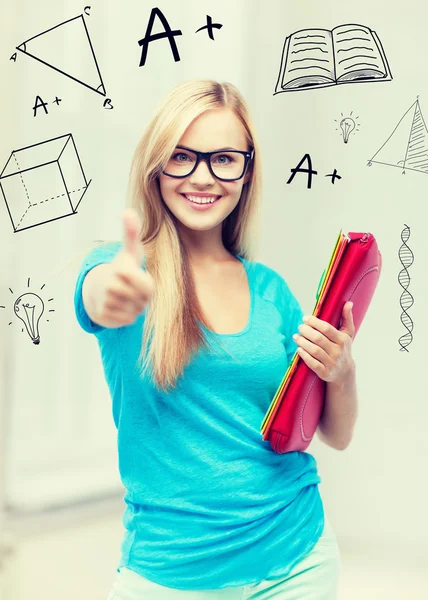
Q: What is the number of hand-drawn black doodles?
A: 10